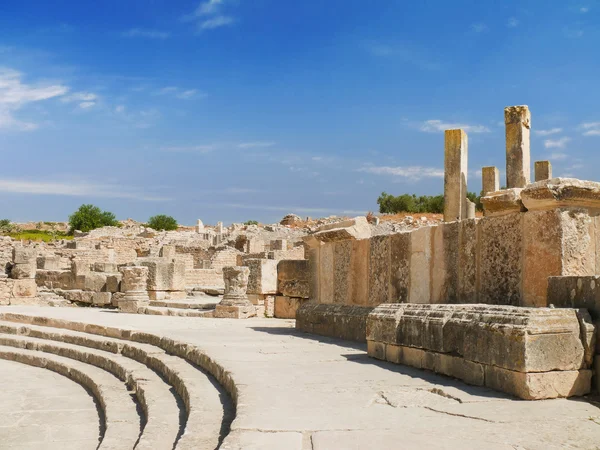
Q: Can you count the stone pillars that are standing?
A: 4